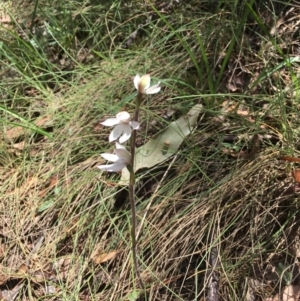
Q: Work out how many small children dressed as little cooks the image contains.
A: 0